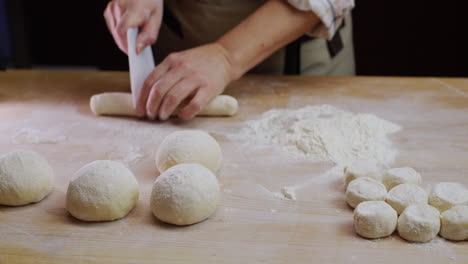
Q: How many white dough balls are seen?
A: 12